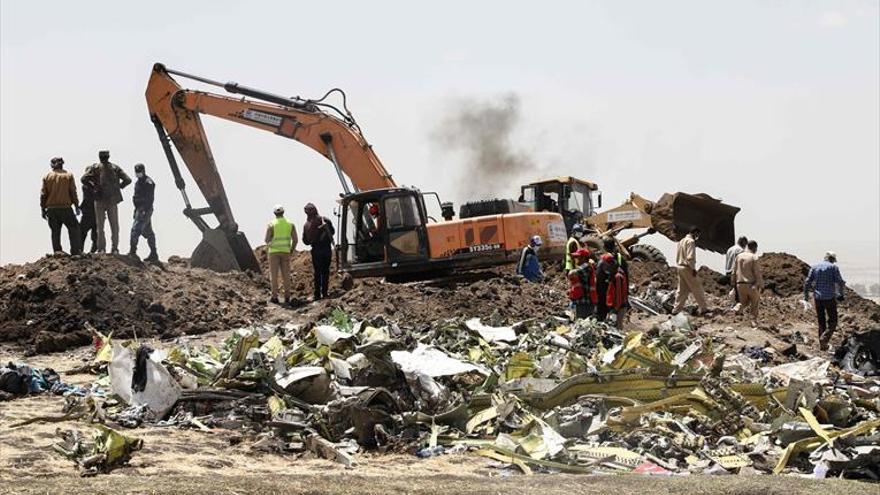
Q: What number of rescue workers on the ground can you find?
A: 15